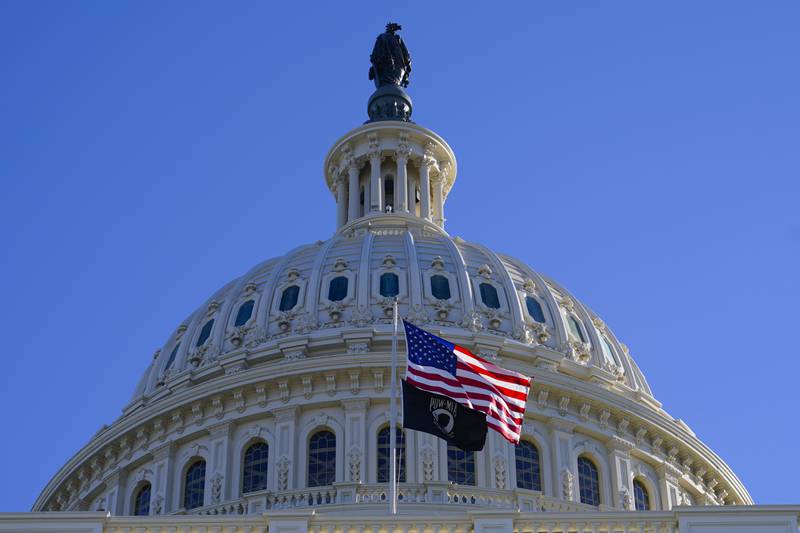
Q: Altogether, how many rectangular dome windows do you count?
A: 11